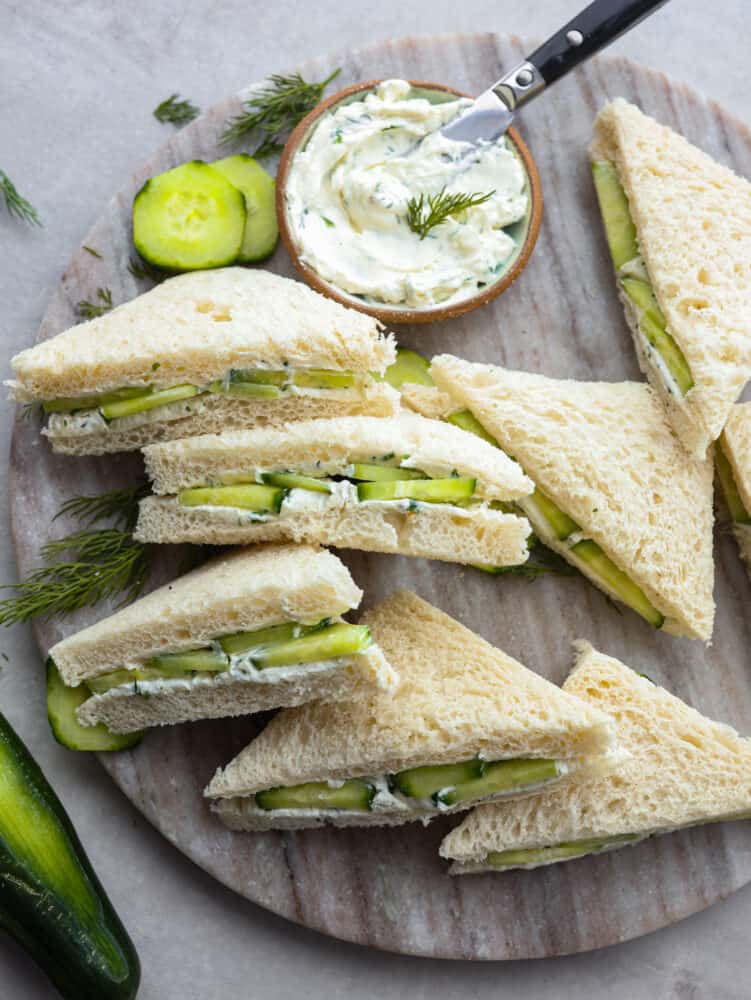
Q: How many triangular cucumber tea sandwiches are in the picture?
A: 8